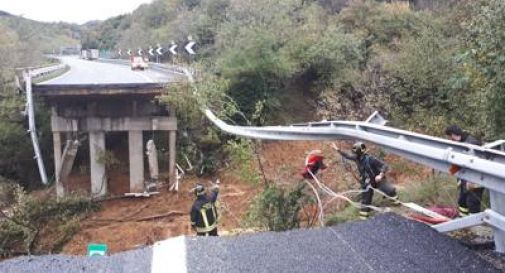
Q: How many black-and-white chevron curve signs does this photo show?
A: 7